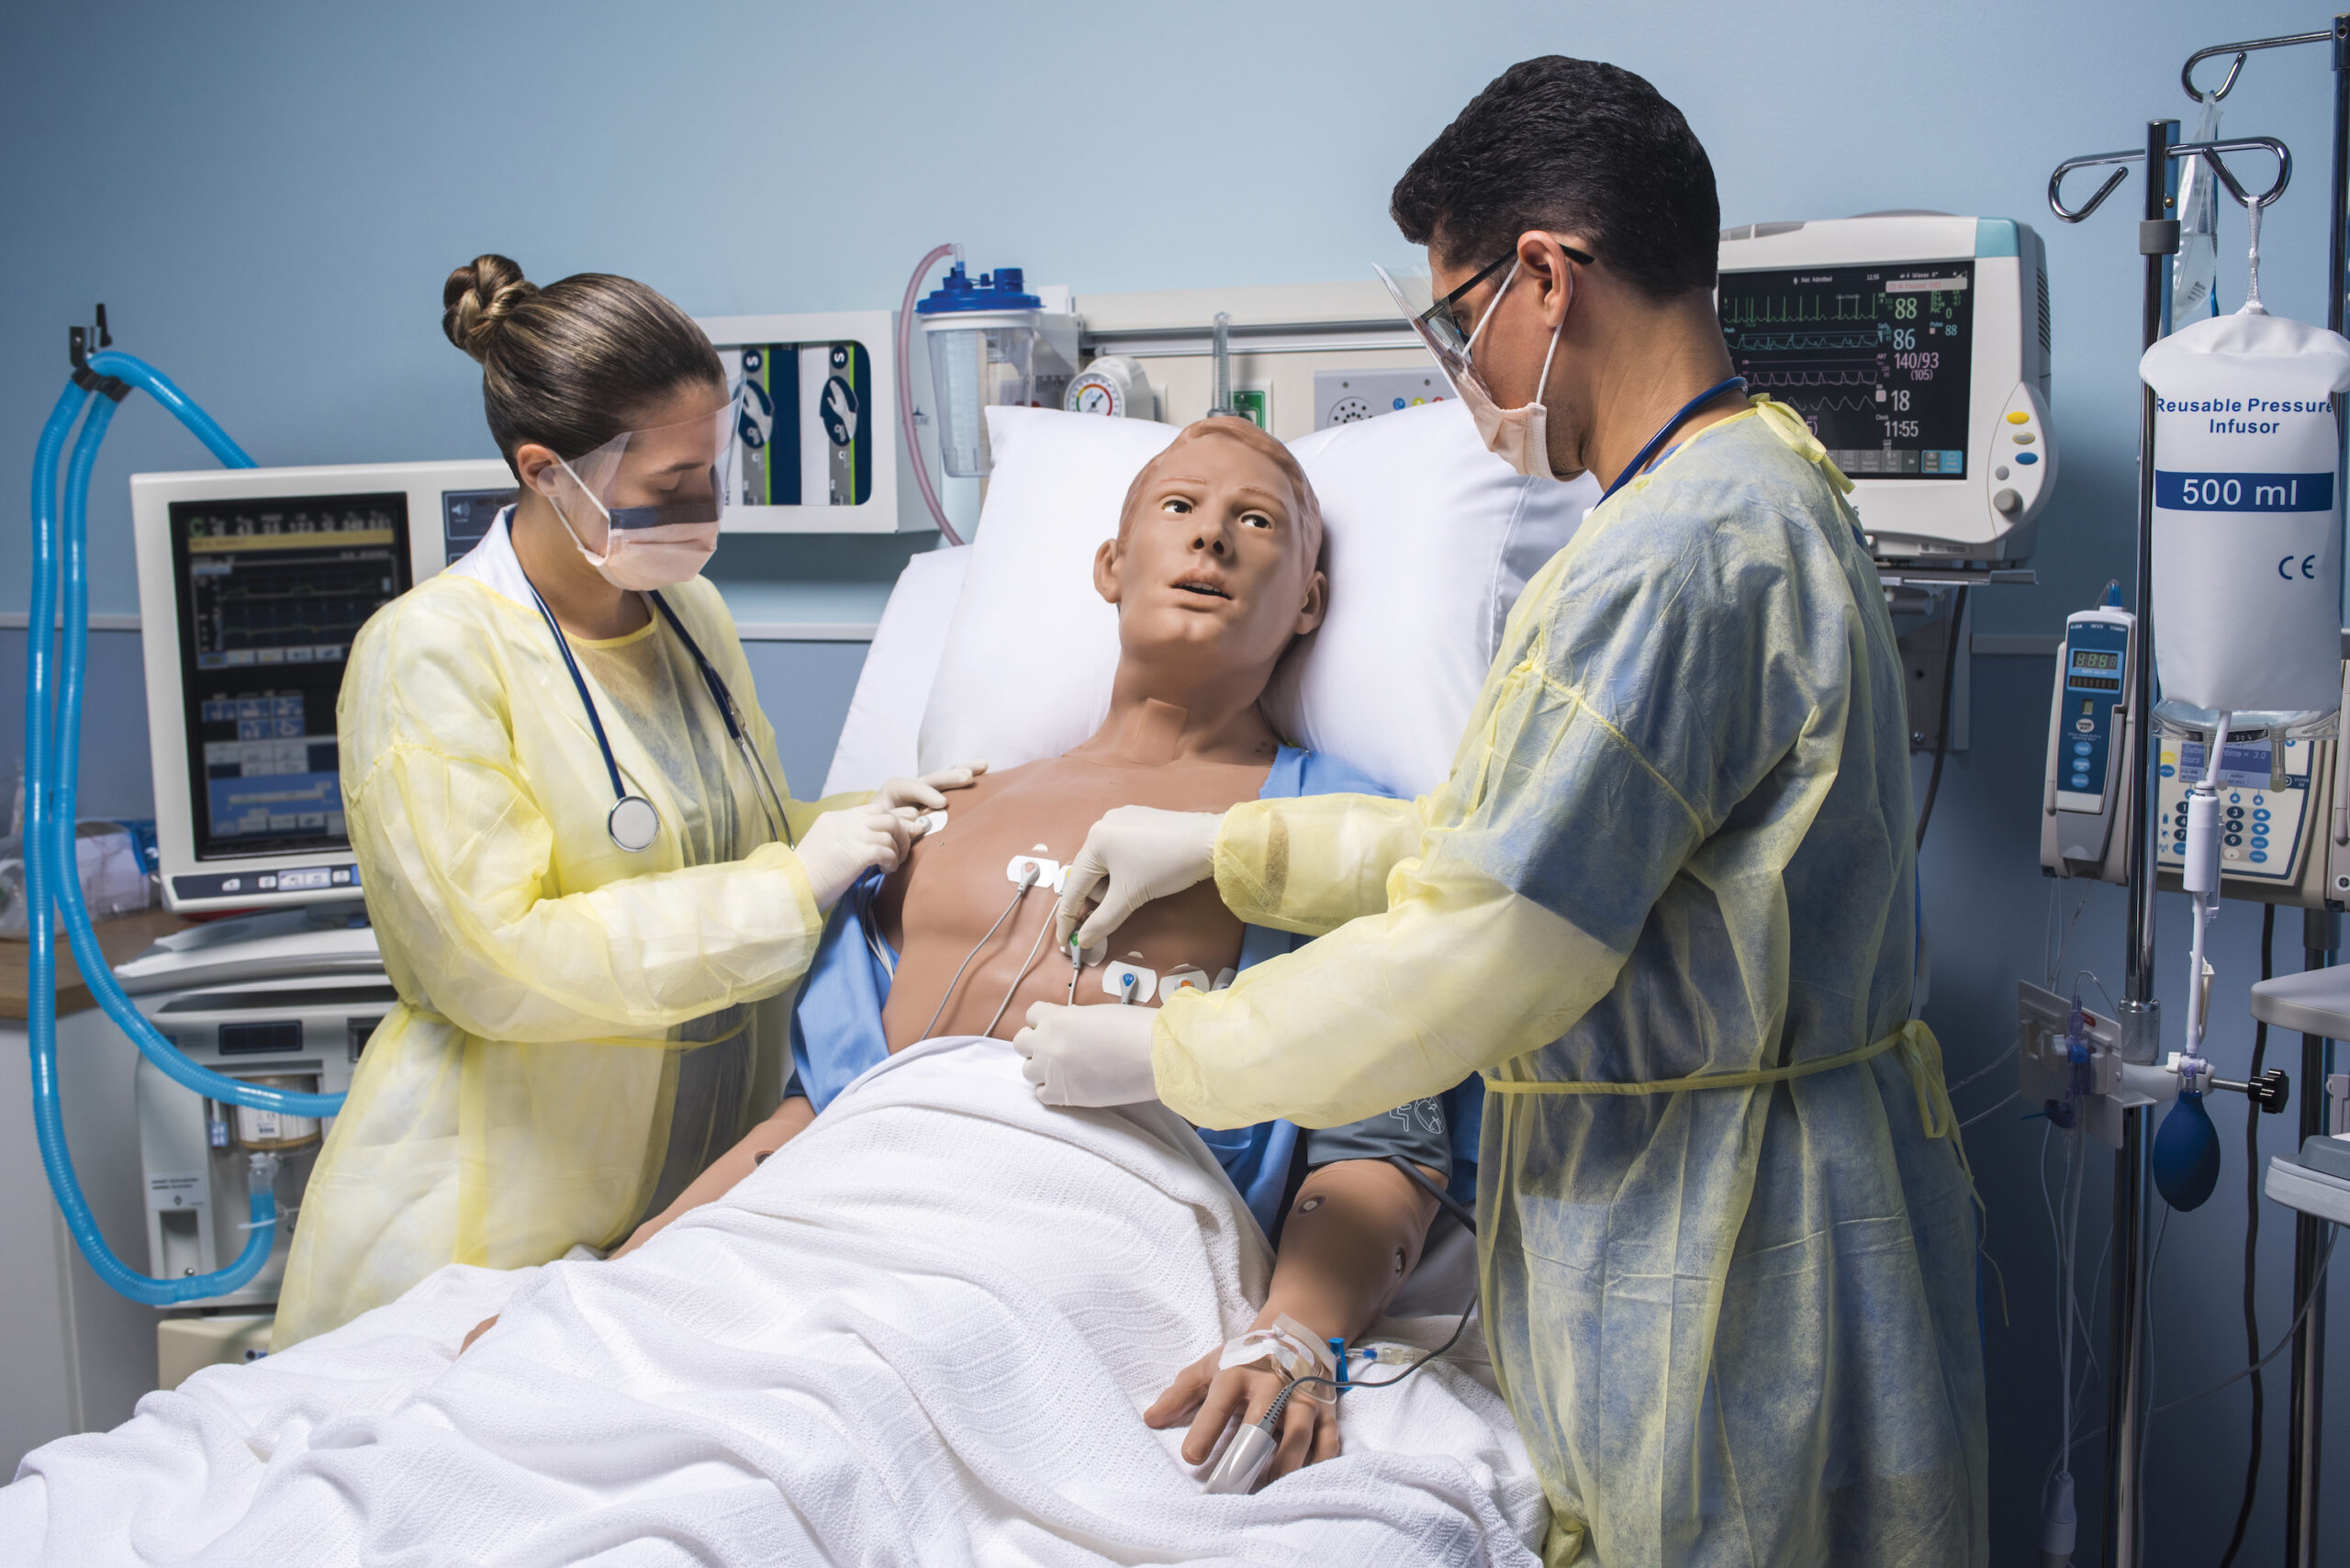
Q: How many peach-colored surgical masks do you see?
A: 2